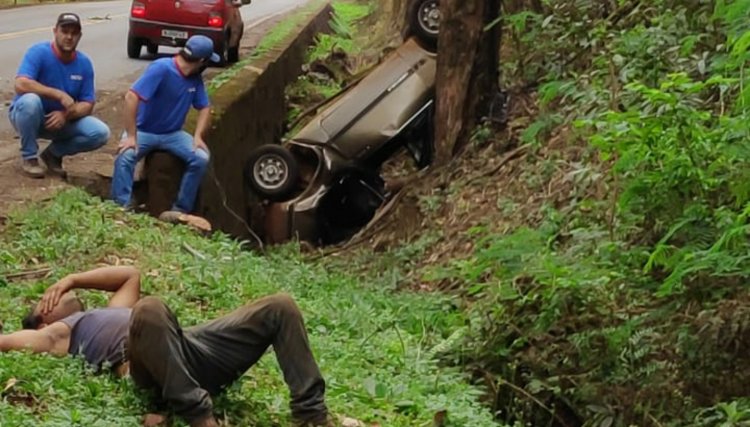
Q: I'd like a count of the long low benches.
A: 0